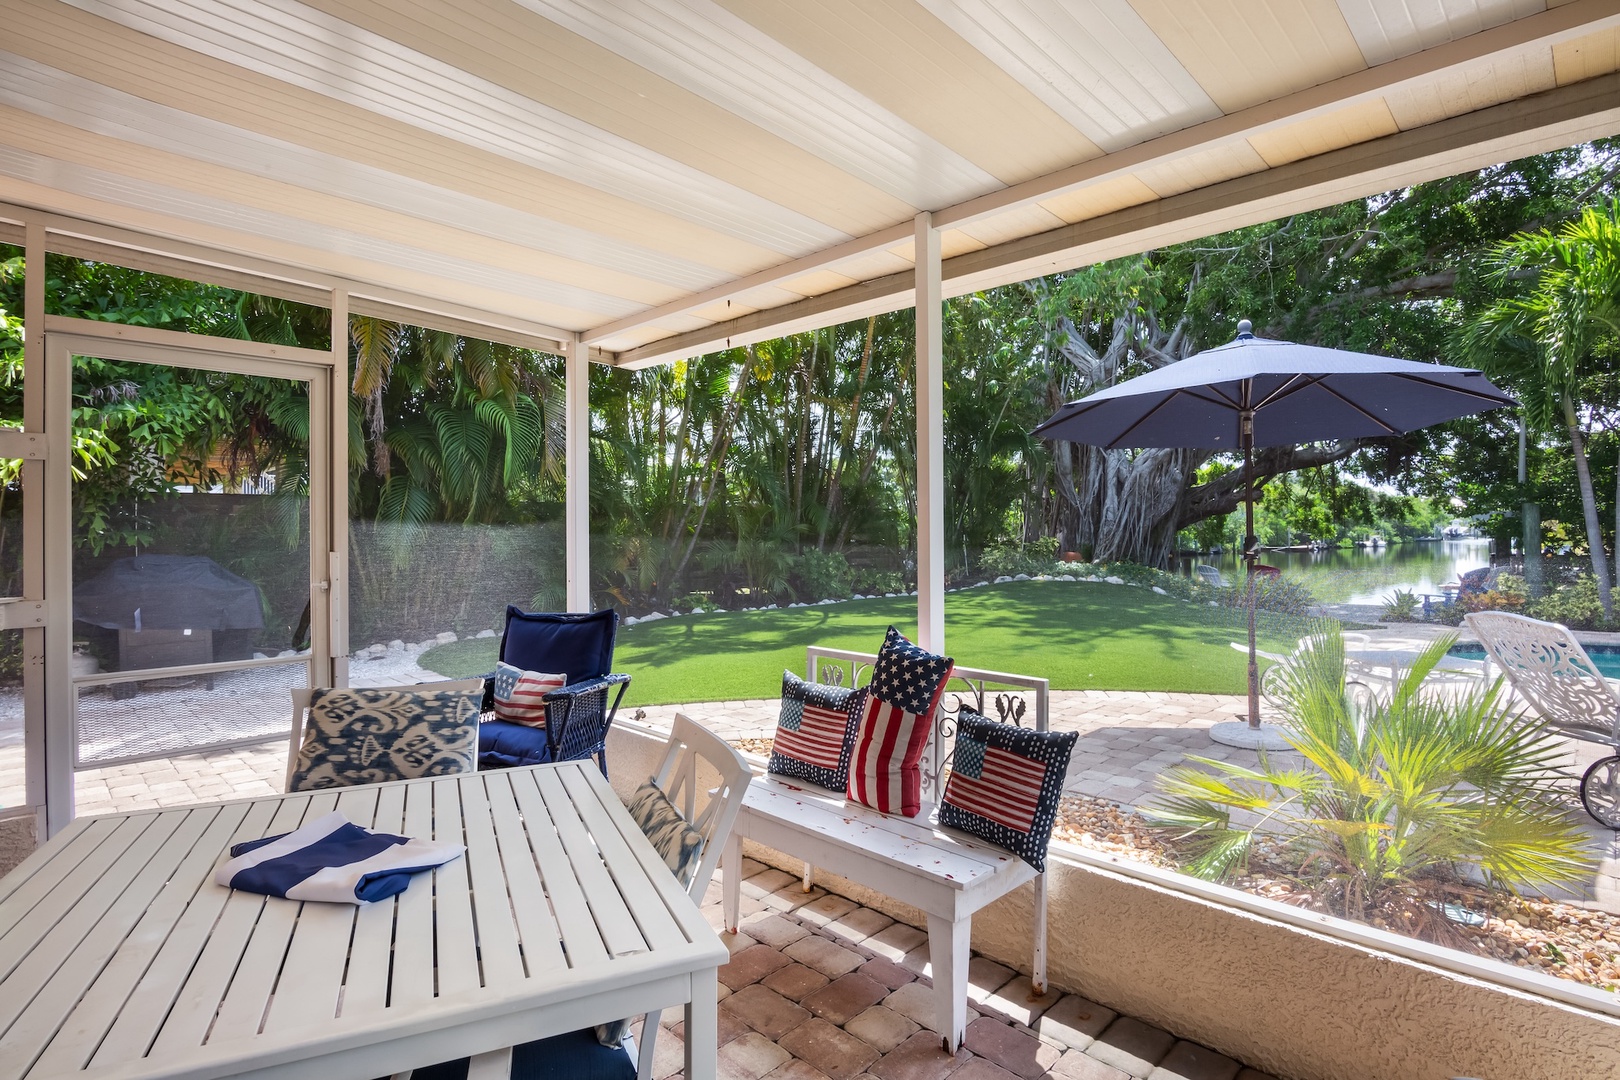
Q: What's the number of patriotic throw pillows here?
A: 4